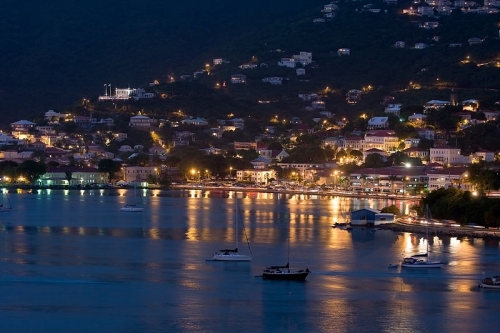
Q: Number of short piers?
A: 1